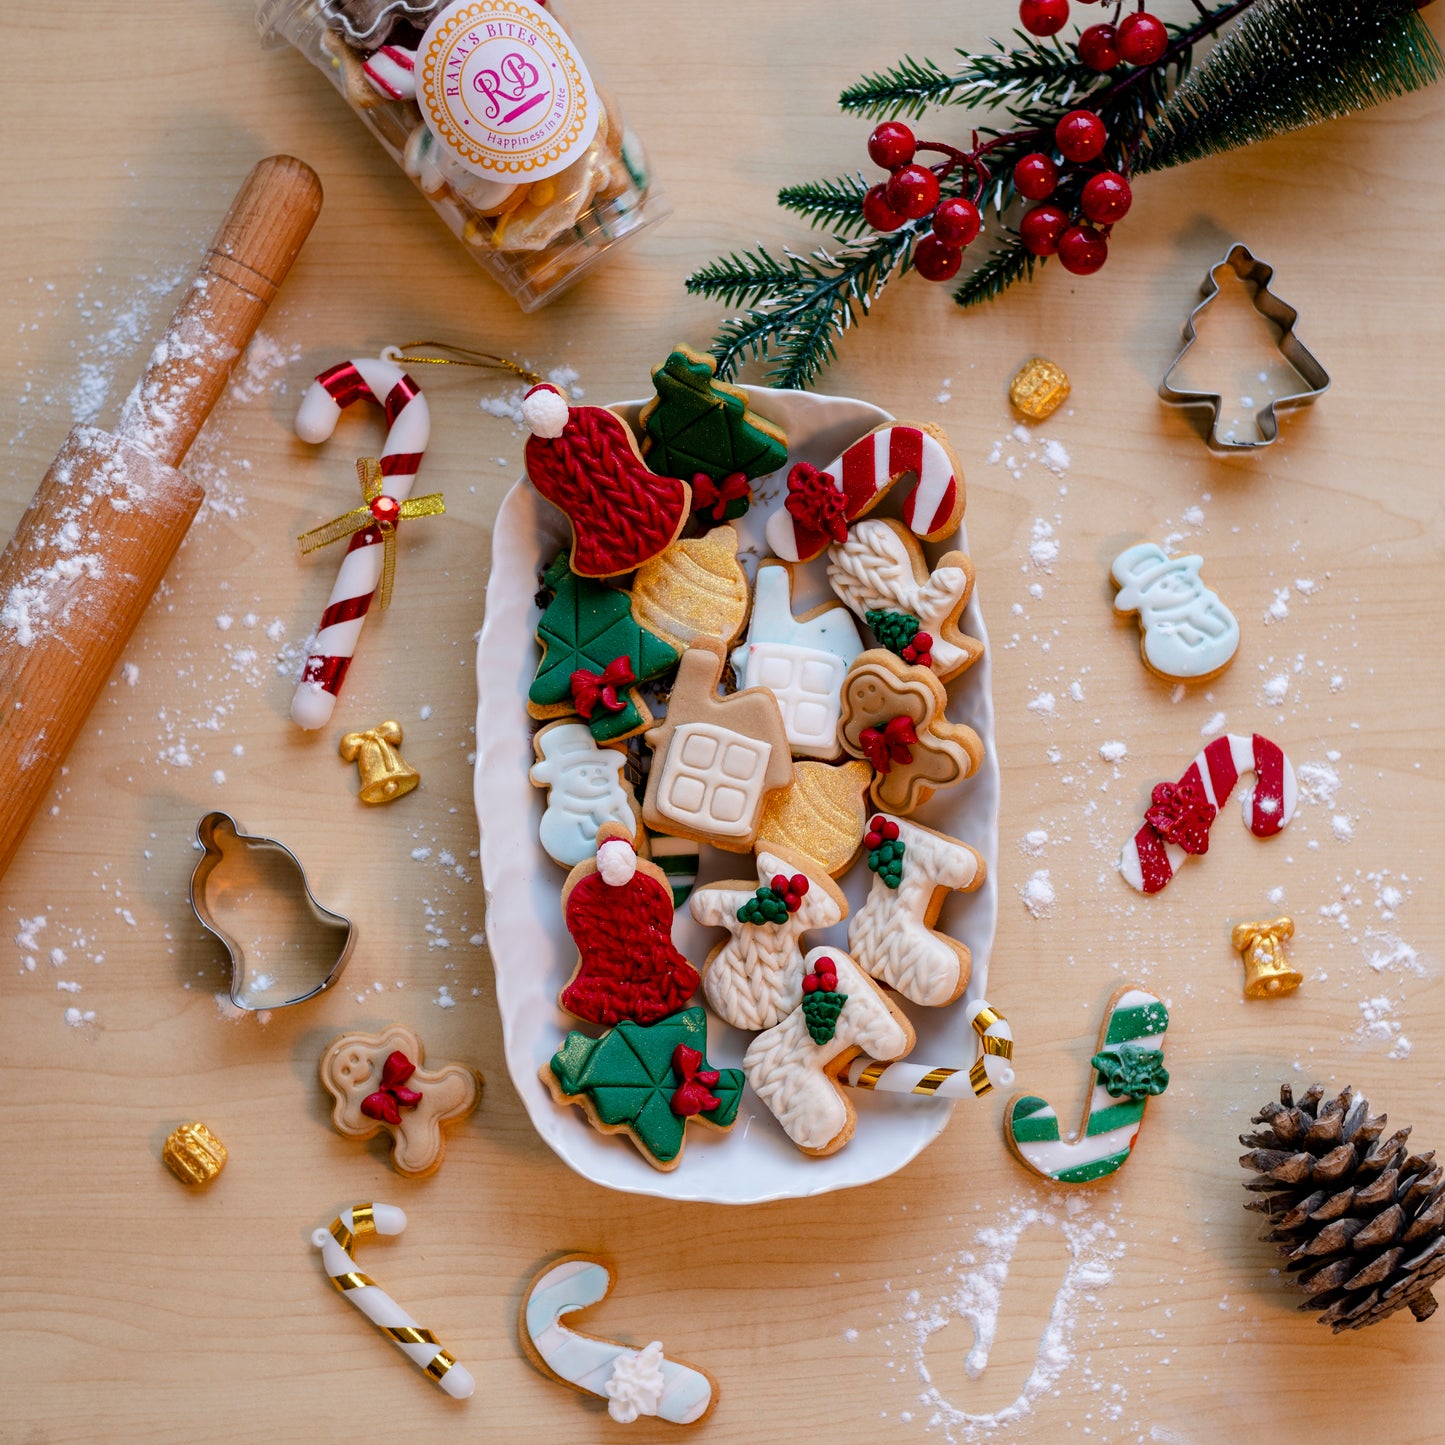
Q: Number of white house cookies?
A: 1